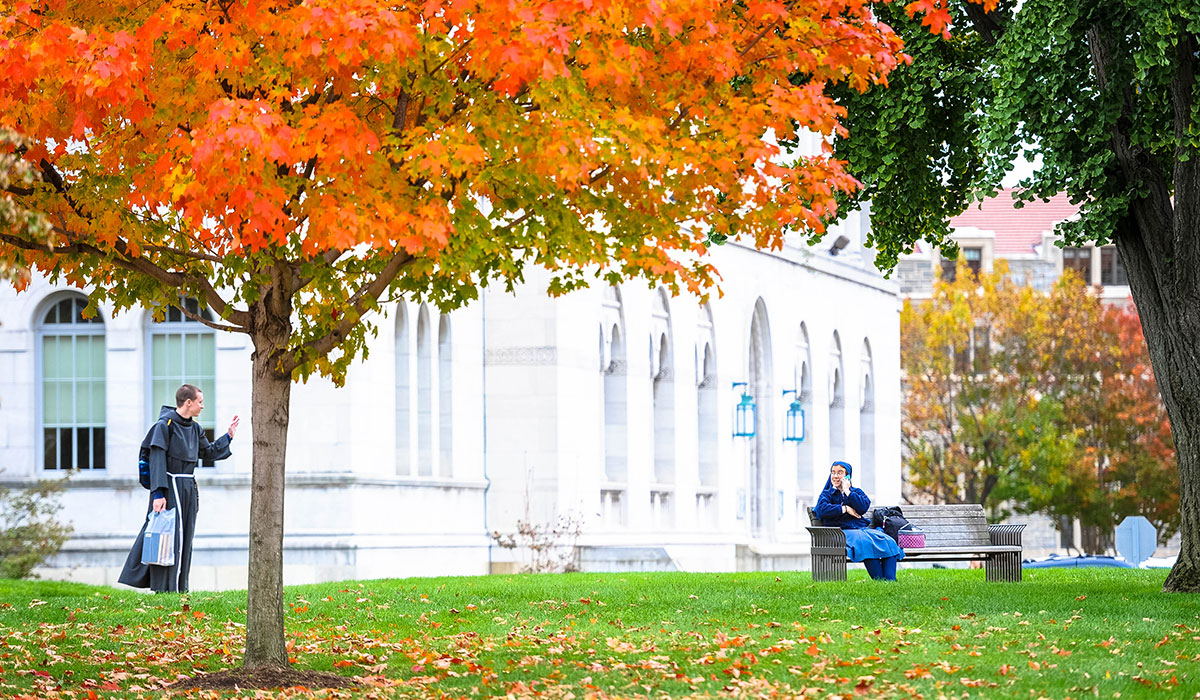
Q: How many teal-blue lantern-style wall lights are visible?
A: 2